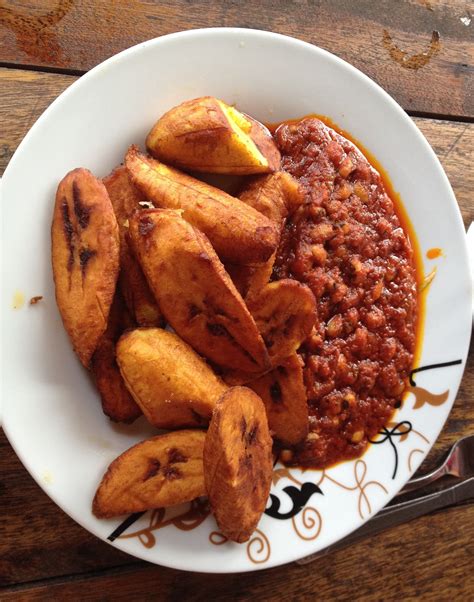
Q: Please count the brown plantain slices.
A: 12